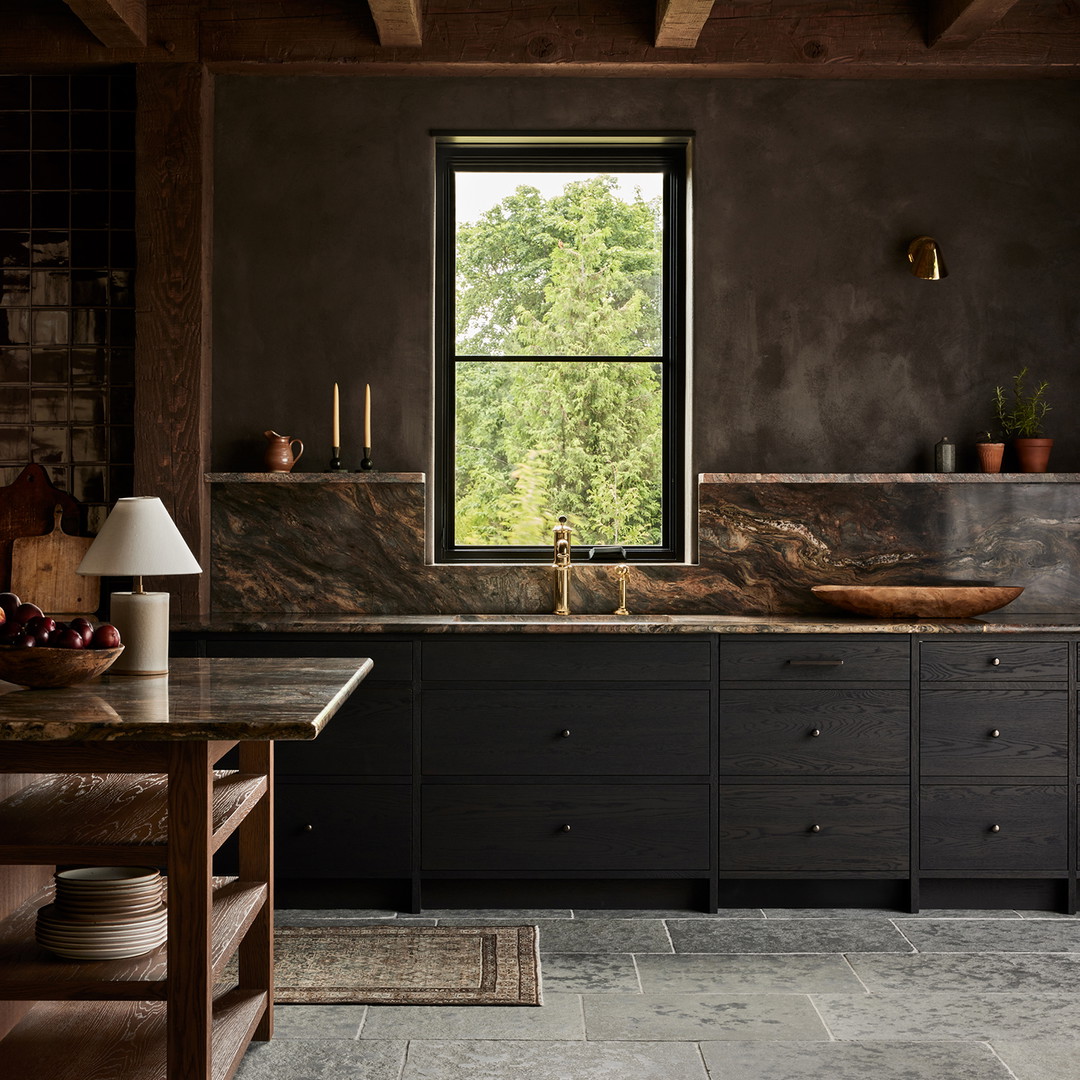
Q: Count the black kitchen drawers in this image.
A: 12